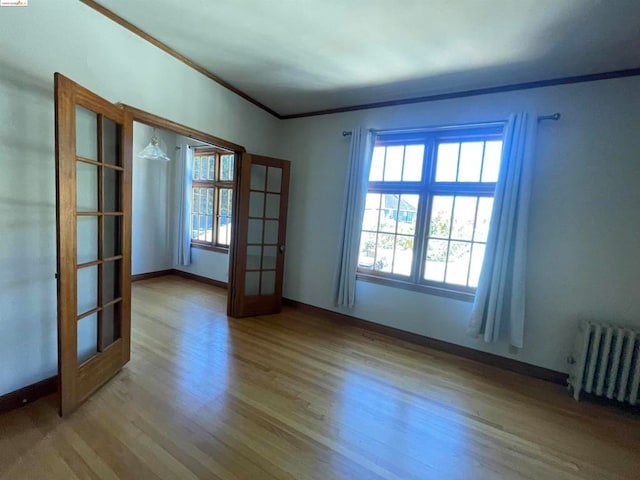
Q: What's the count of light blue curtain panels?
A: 3